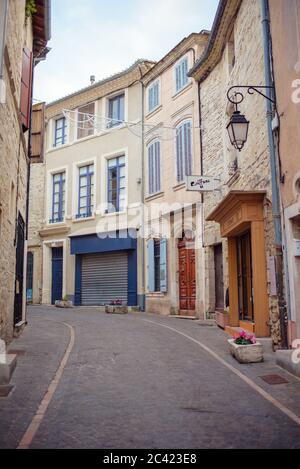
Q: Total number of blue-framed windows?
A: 5